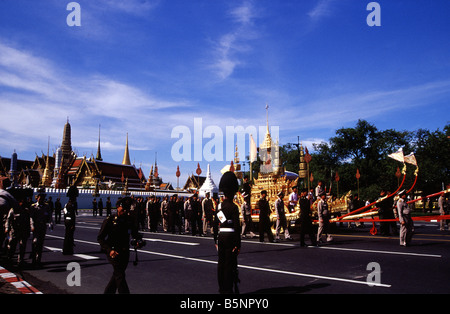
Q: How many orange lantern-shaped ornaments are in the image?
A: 11